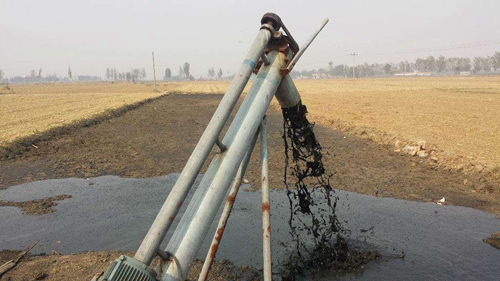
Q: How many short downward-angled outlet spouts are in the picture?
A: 1